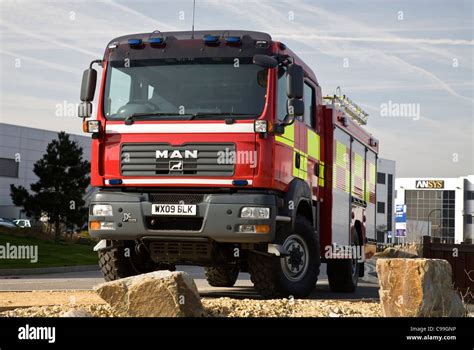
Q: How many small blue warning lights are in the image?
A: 6